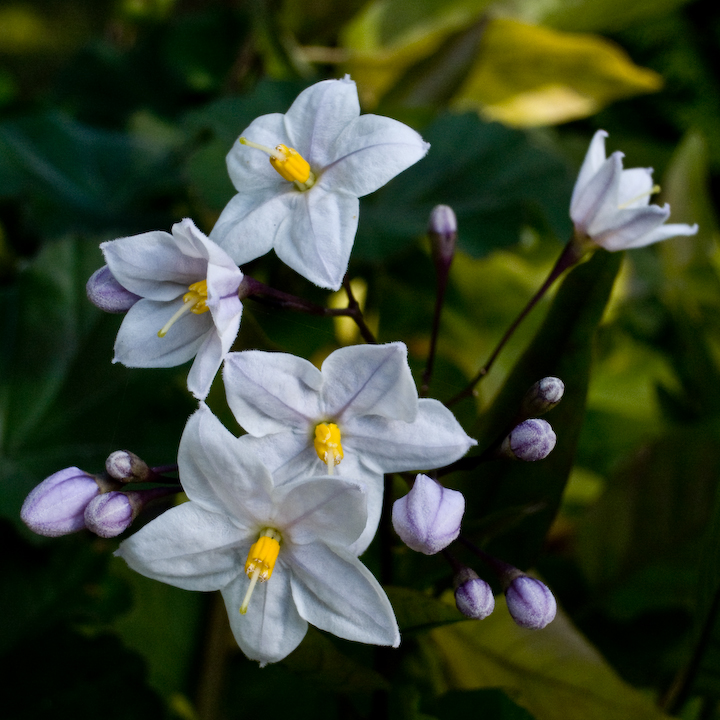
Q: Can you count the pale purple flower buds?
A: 10